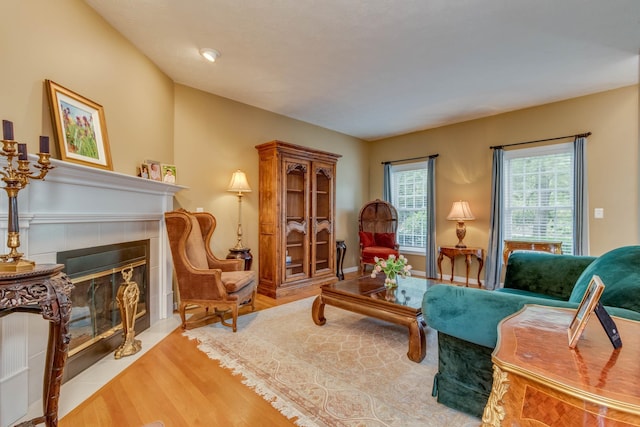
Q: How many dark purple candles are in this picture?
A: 3